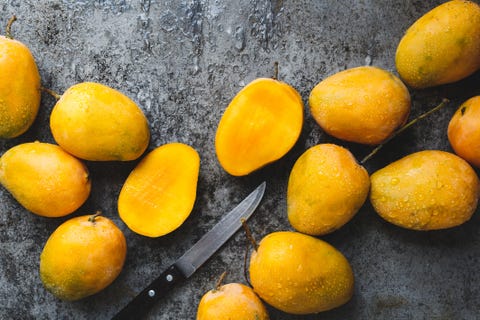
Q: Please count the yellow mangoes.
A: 13